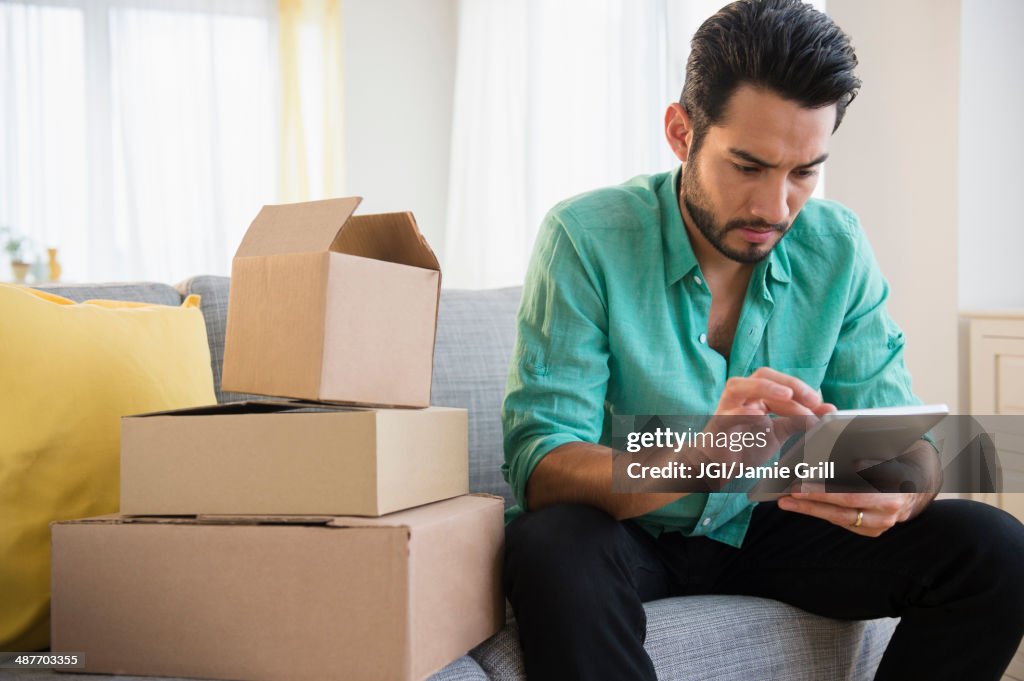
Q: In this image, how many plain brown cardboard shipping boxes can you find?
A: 3